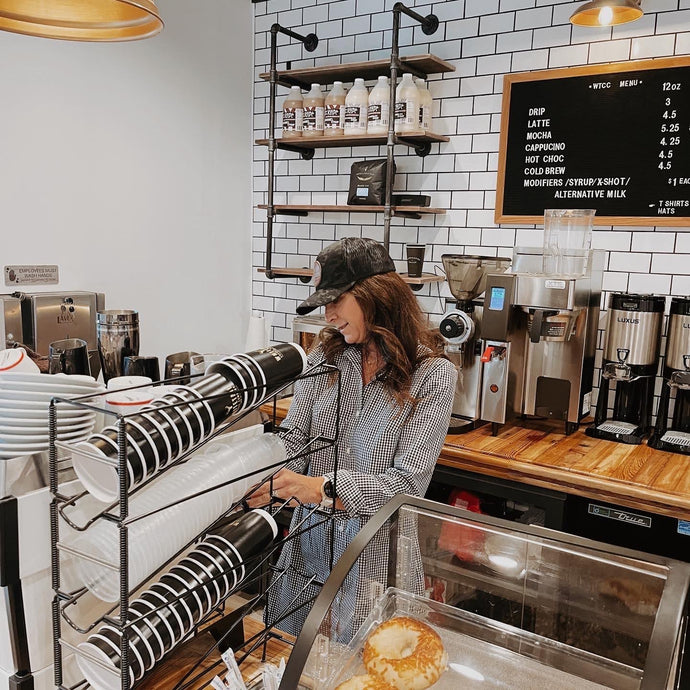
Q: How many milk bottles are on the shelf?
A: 7